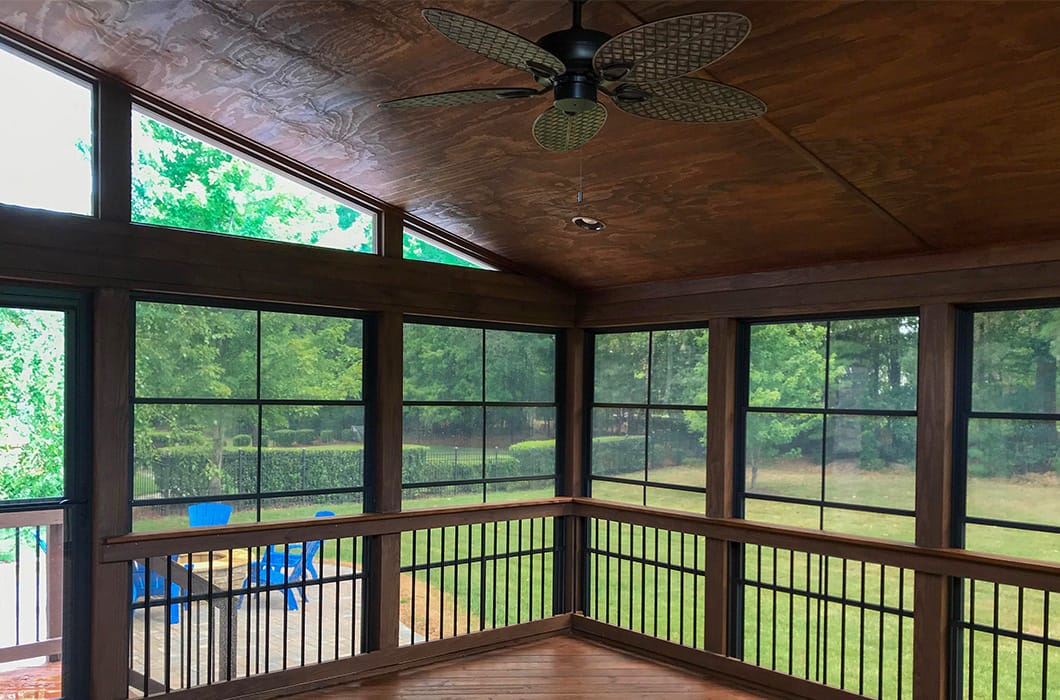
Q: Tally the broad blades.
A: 5